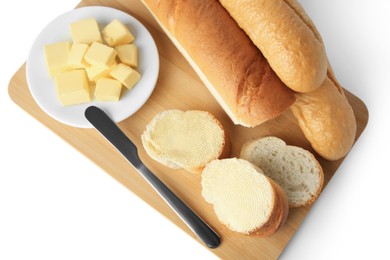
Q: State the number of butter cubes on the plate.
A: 10